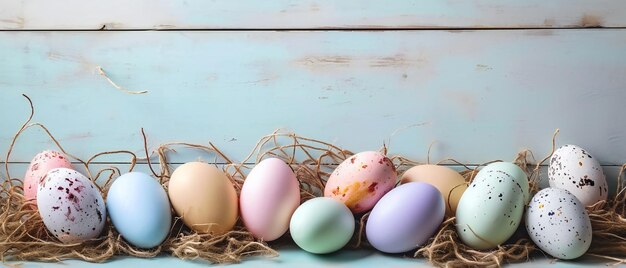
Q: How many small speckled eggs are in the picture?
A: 6